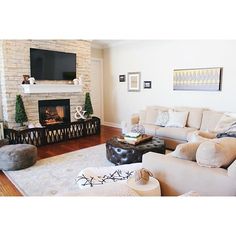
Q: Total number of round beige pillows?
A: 1